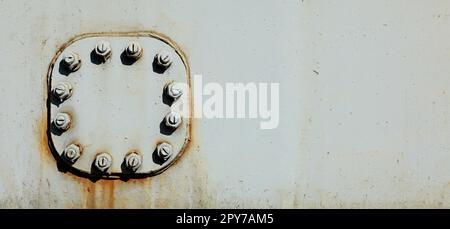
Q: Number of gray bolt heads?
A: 12